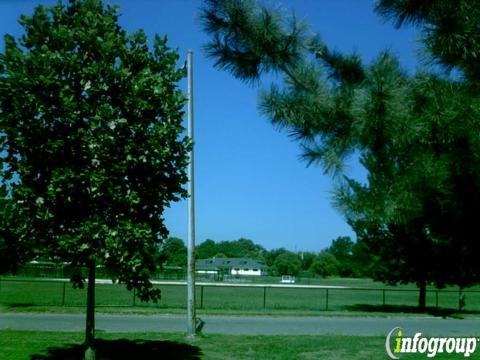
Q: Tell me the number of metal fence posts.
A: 7